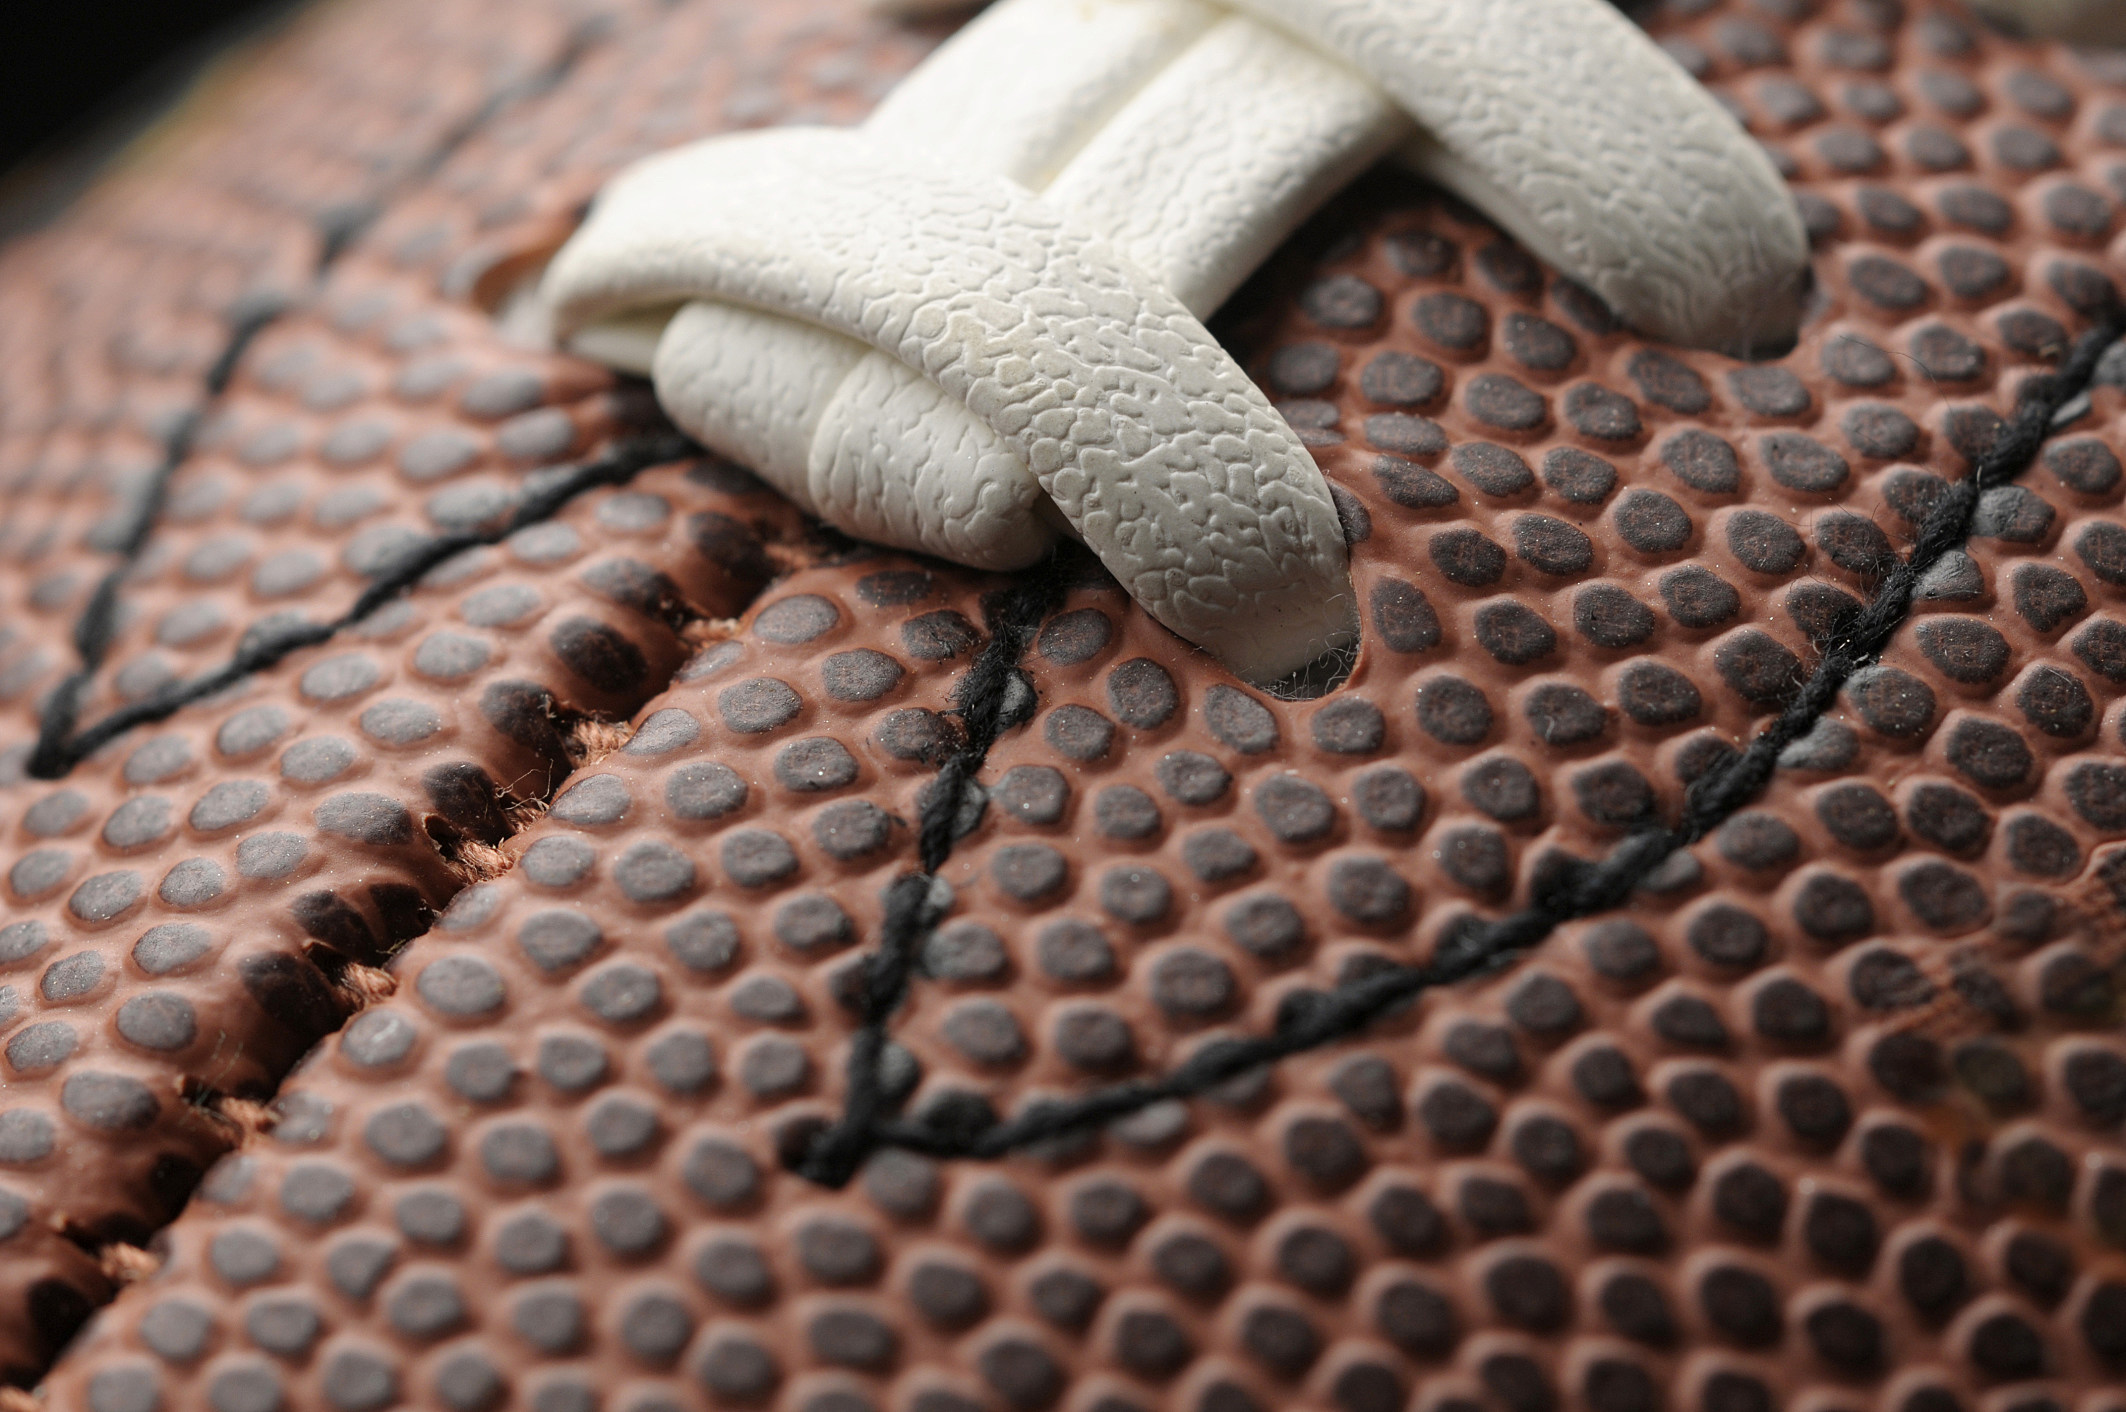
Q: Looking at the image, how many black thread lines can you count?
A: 4